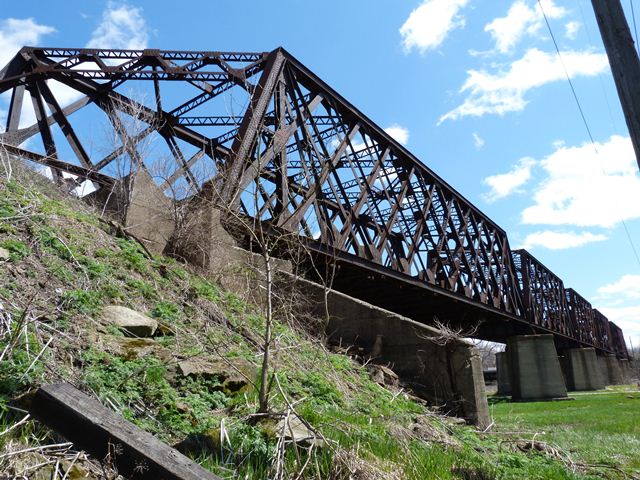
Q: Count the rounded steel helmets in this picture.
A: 0